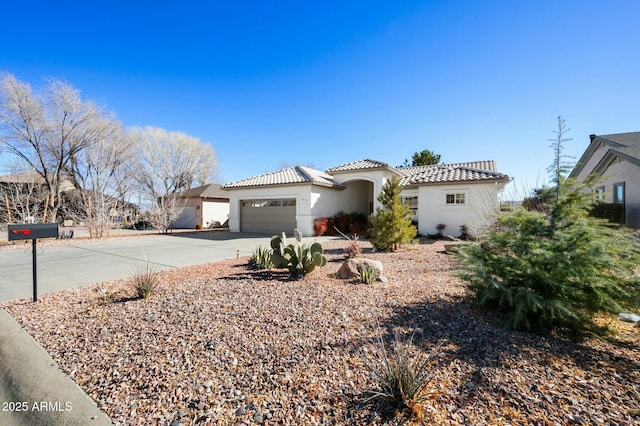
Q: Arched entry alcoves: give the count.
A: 1